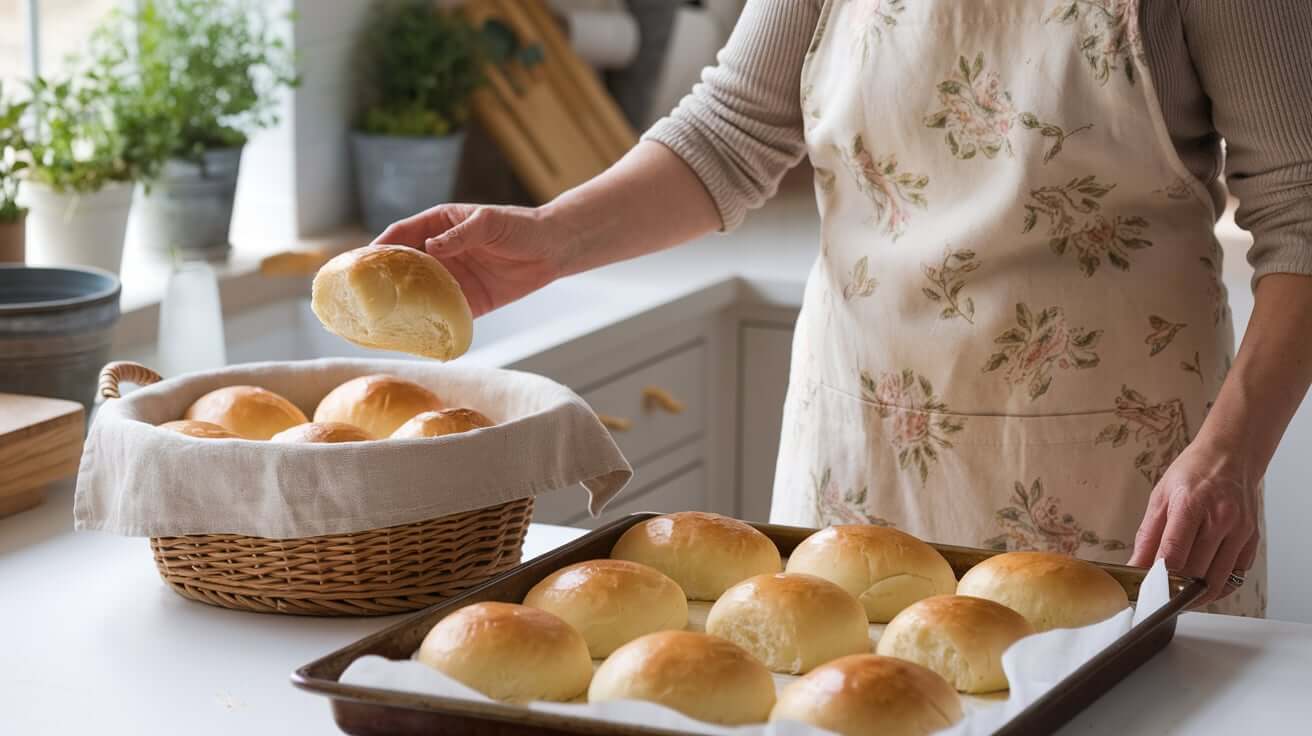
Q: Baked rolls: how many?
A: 15